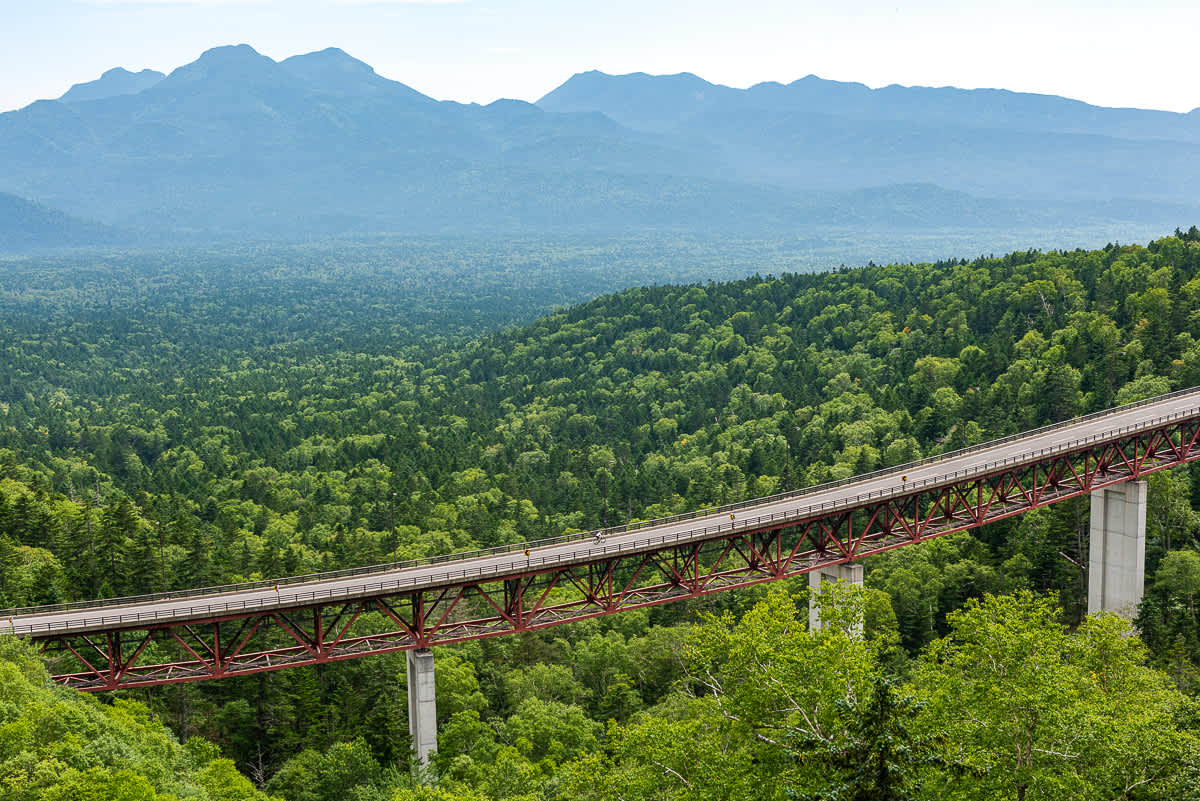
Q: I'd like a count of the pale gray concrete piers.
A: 3